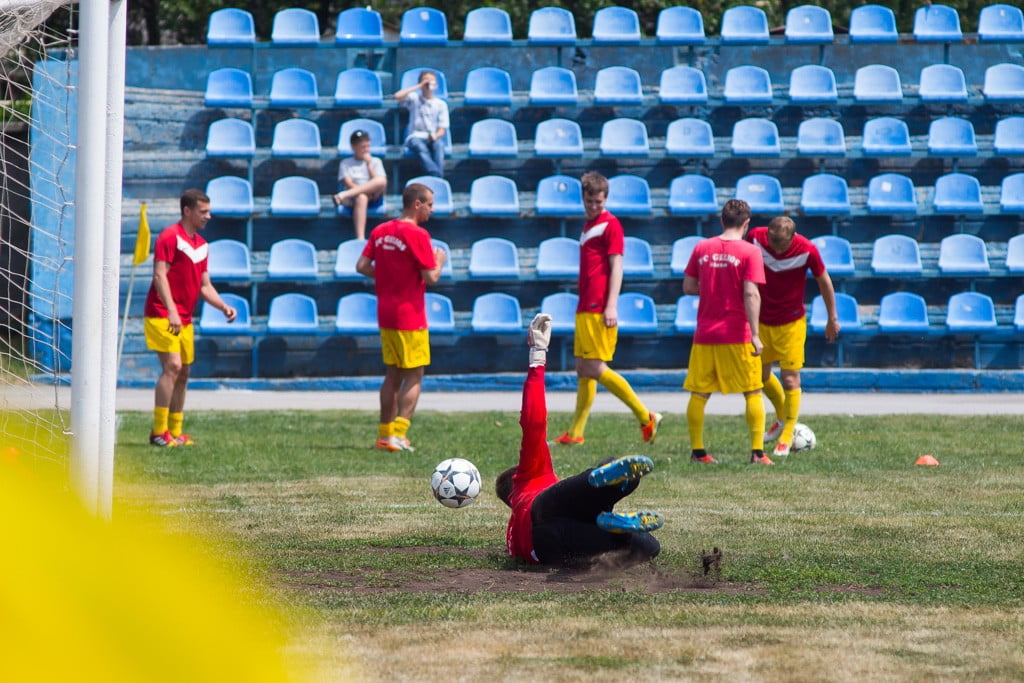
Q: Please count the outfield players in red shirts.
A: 5